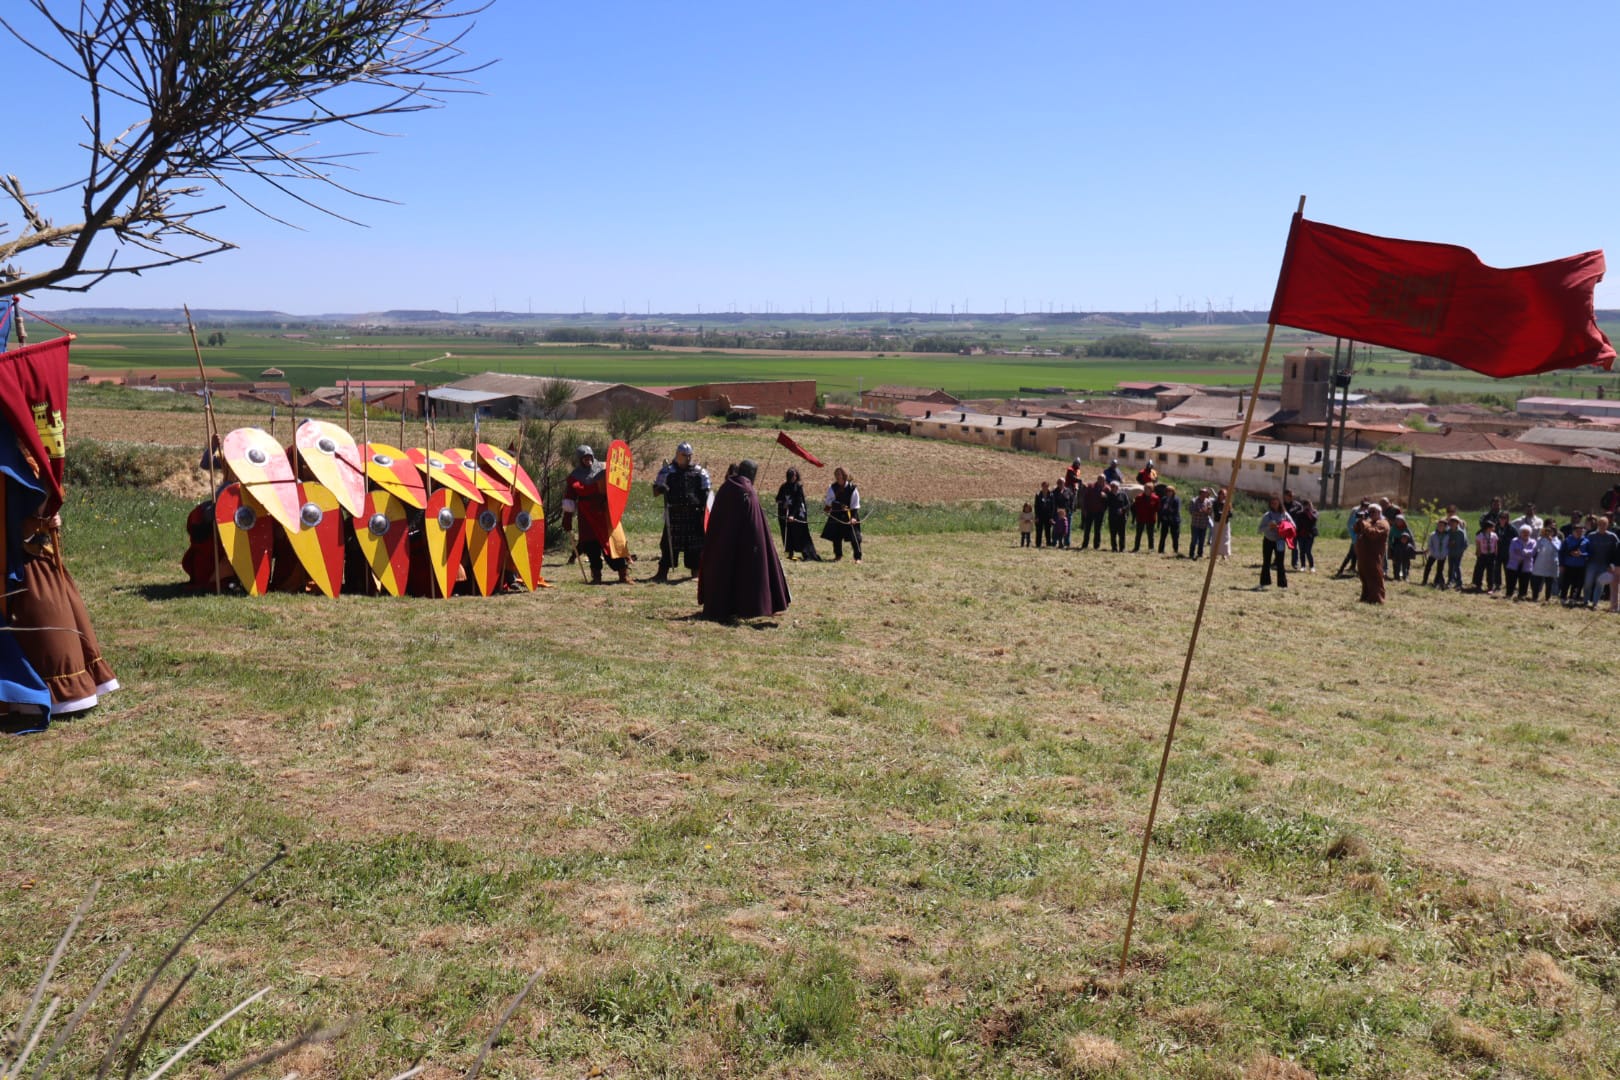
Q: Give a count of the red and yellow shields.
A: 13